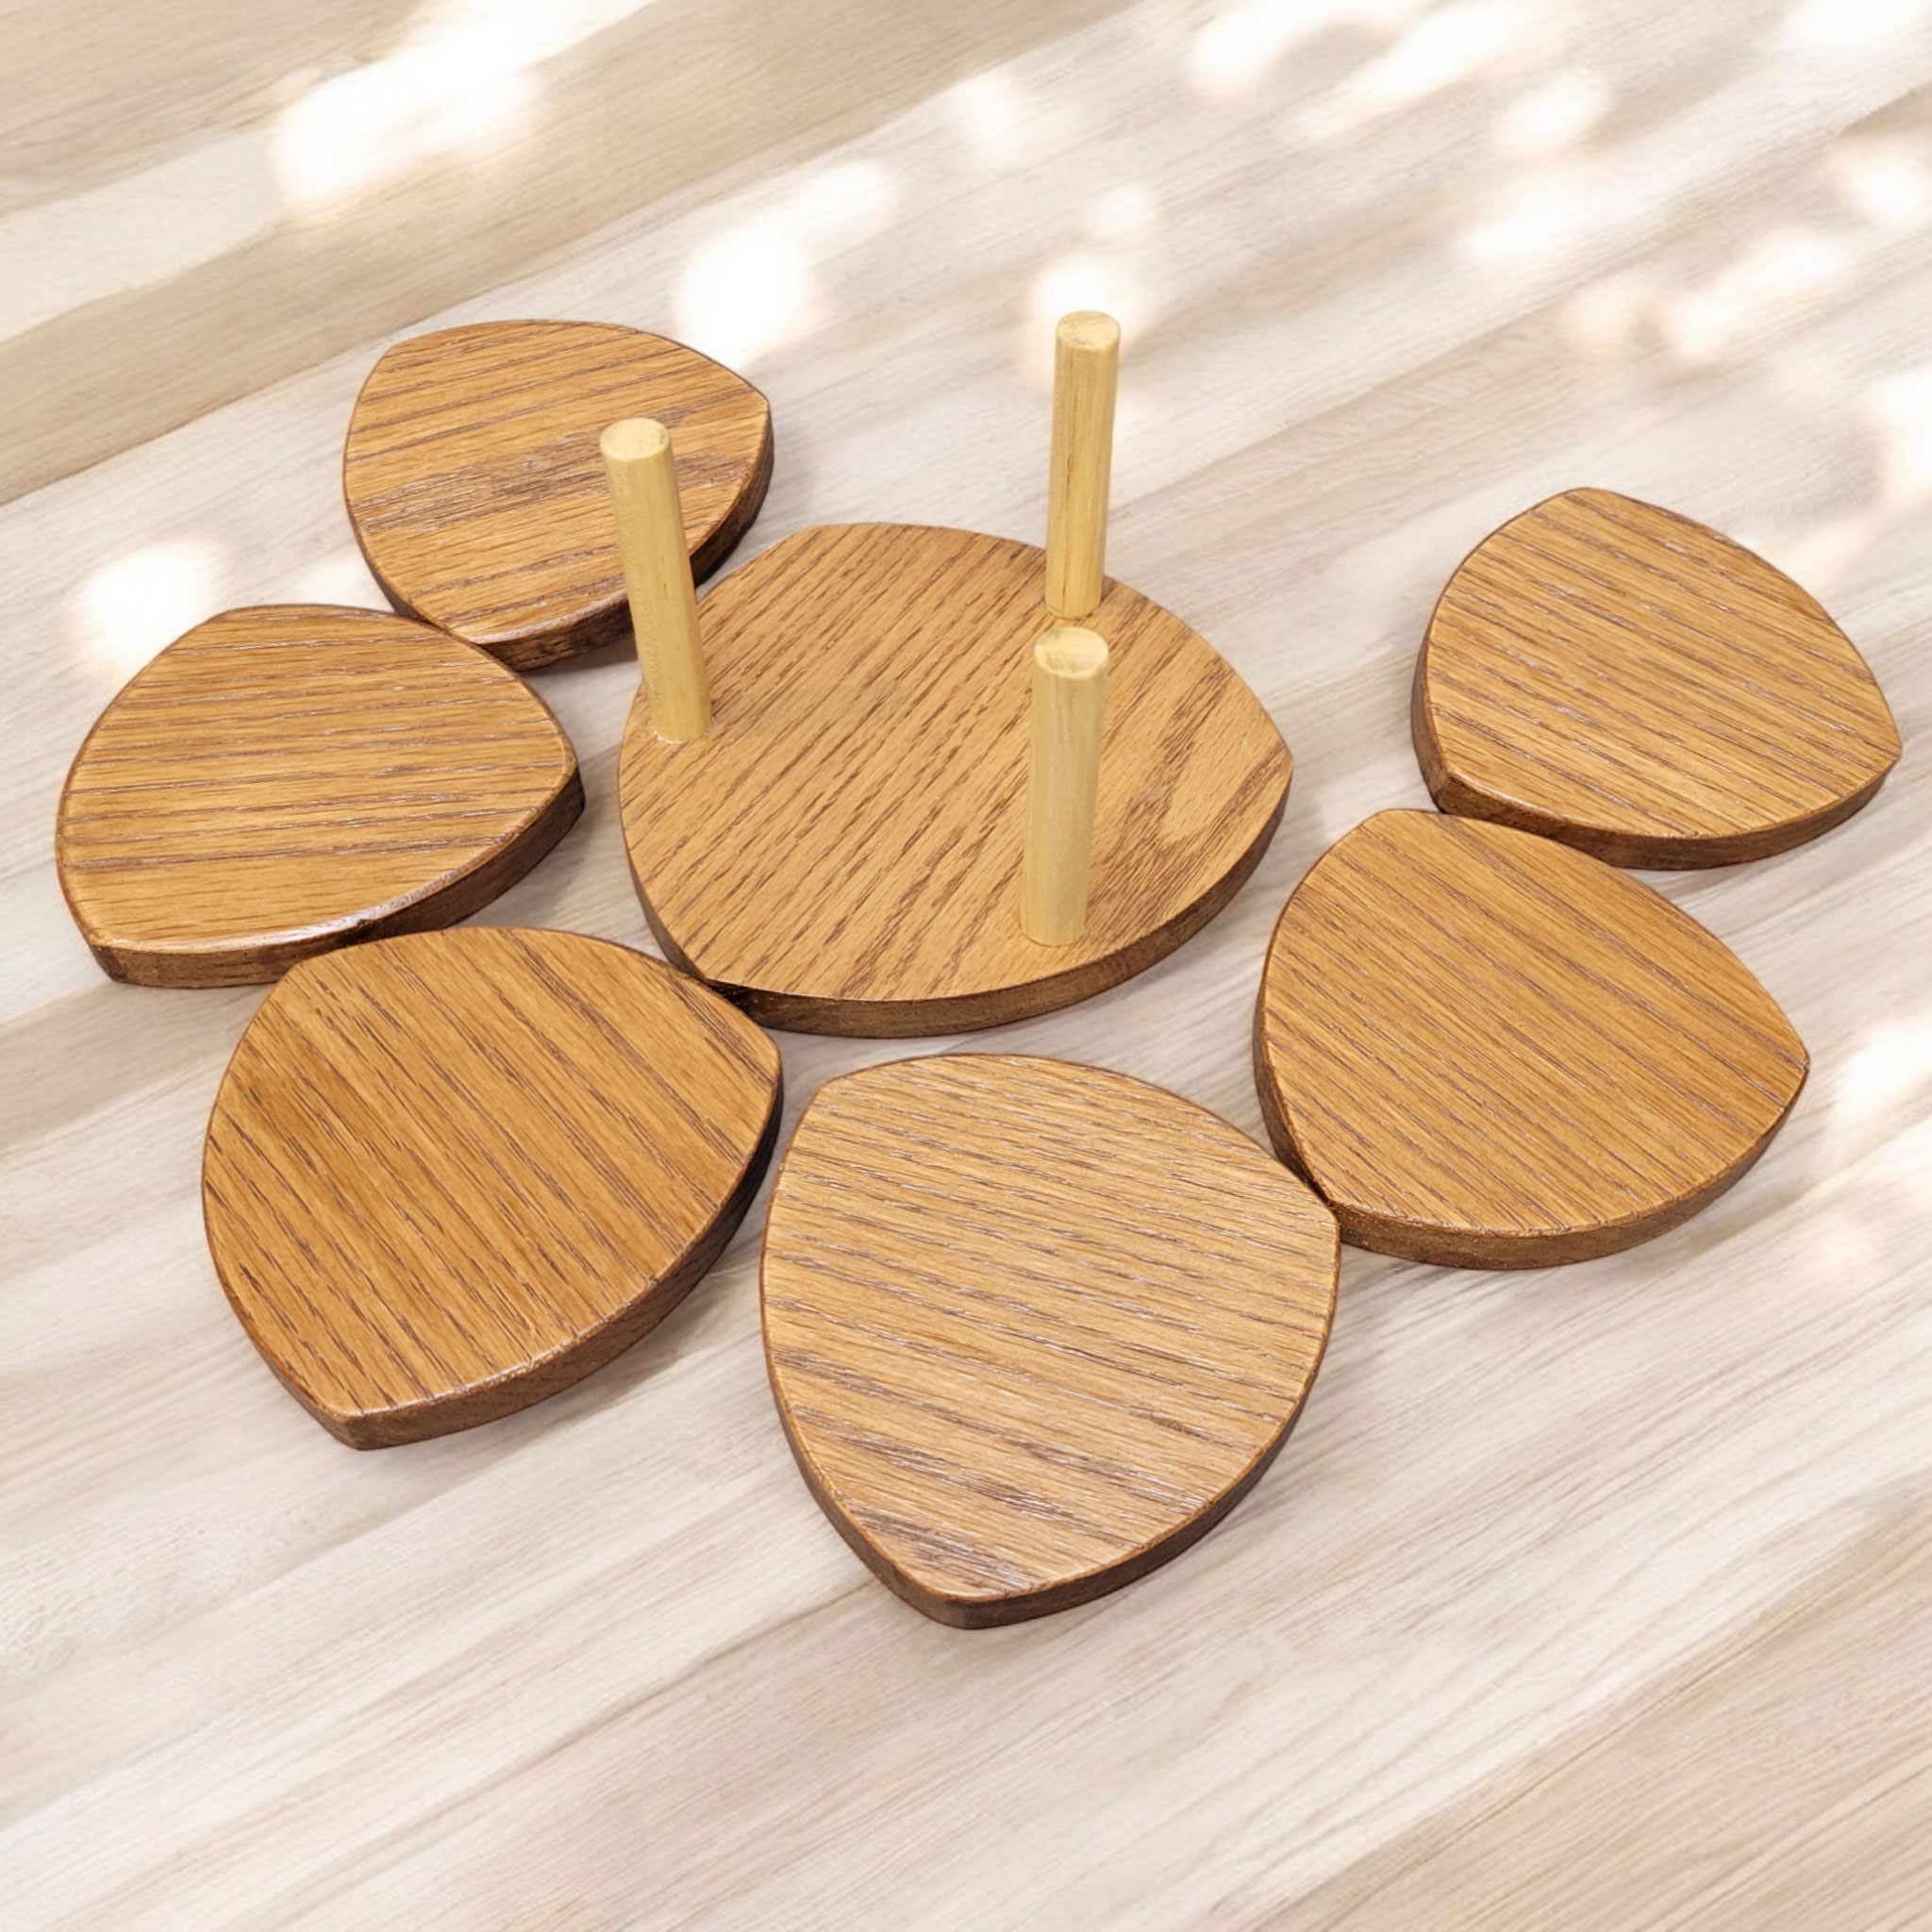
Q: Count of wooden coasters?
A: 6